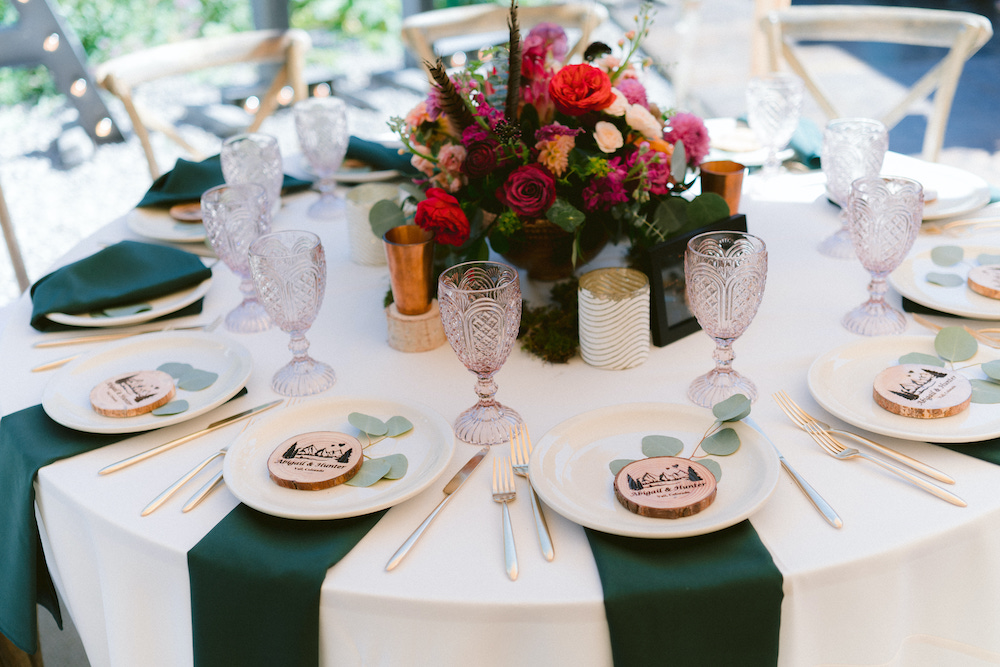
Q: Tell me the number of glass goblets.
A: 9